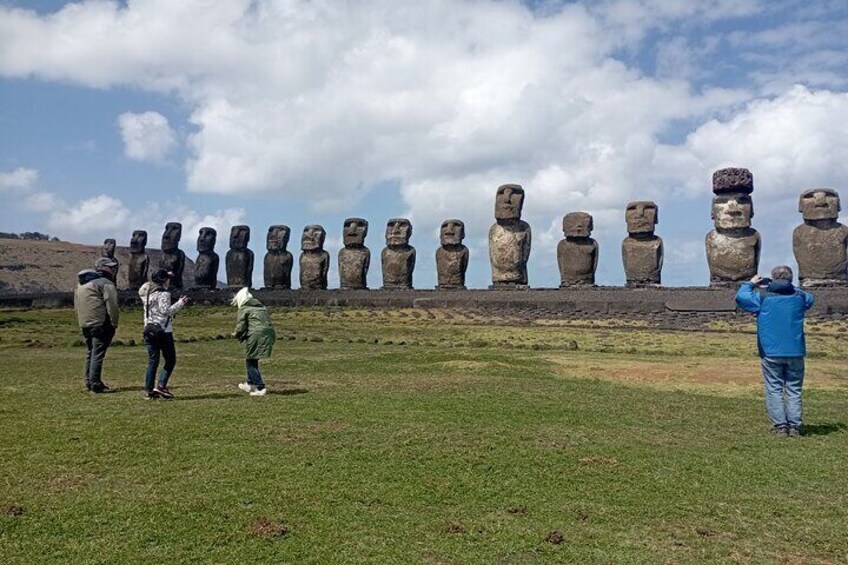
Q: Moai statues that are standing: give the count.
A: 15